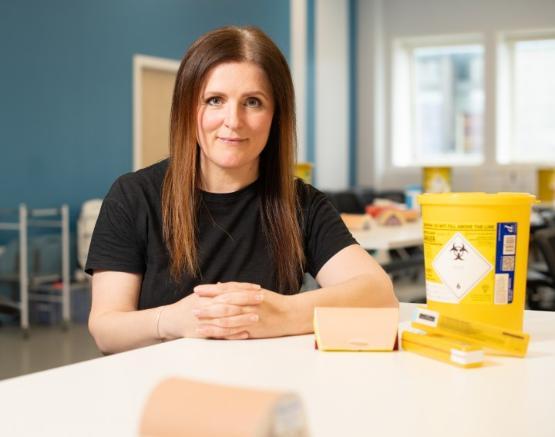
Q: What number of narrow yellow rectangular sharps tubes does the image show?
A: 2